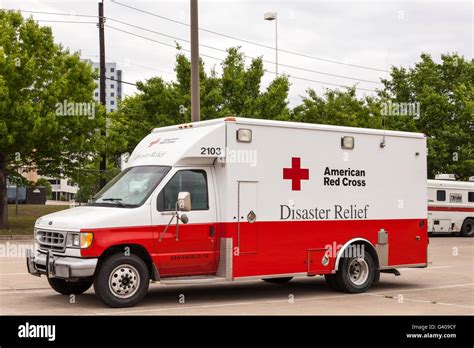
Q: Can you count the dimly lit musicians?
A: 0